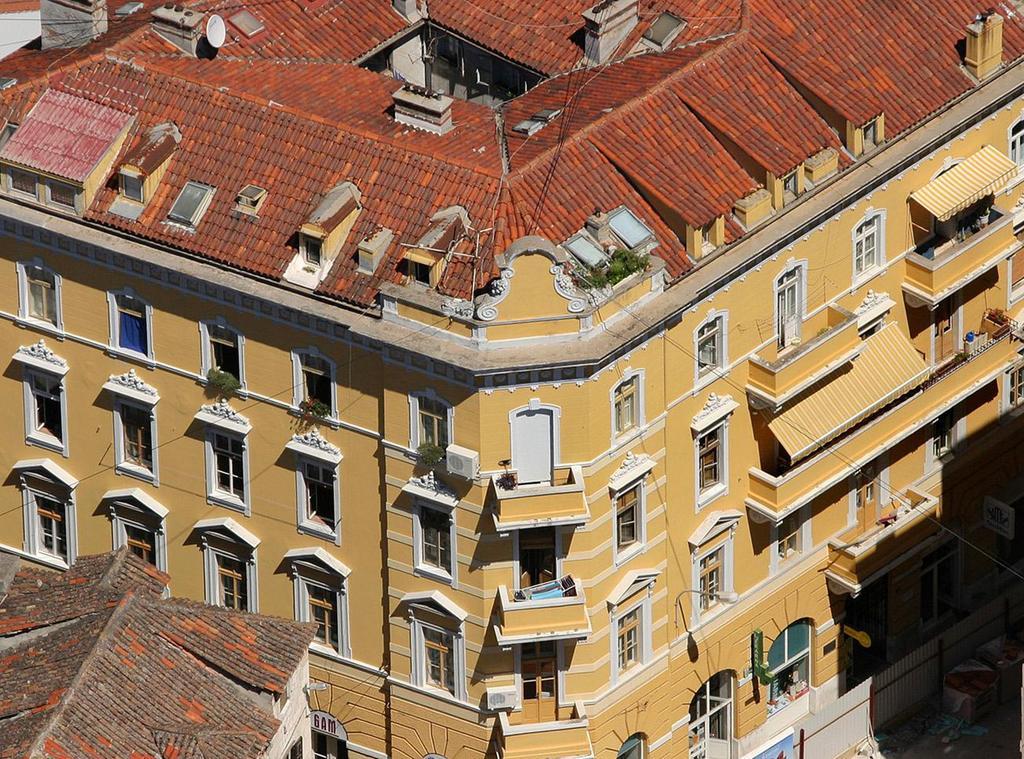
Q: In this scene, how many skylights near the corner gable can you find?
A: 2